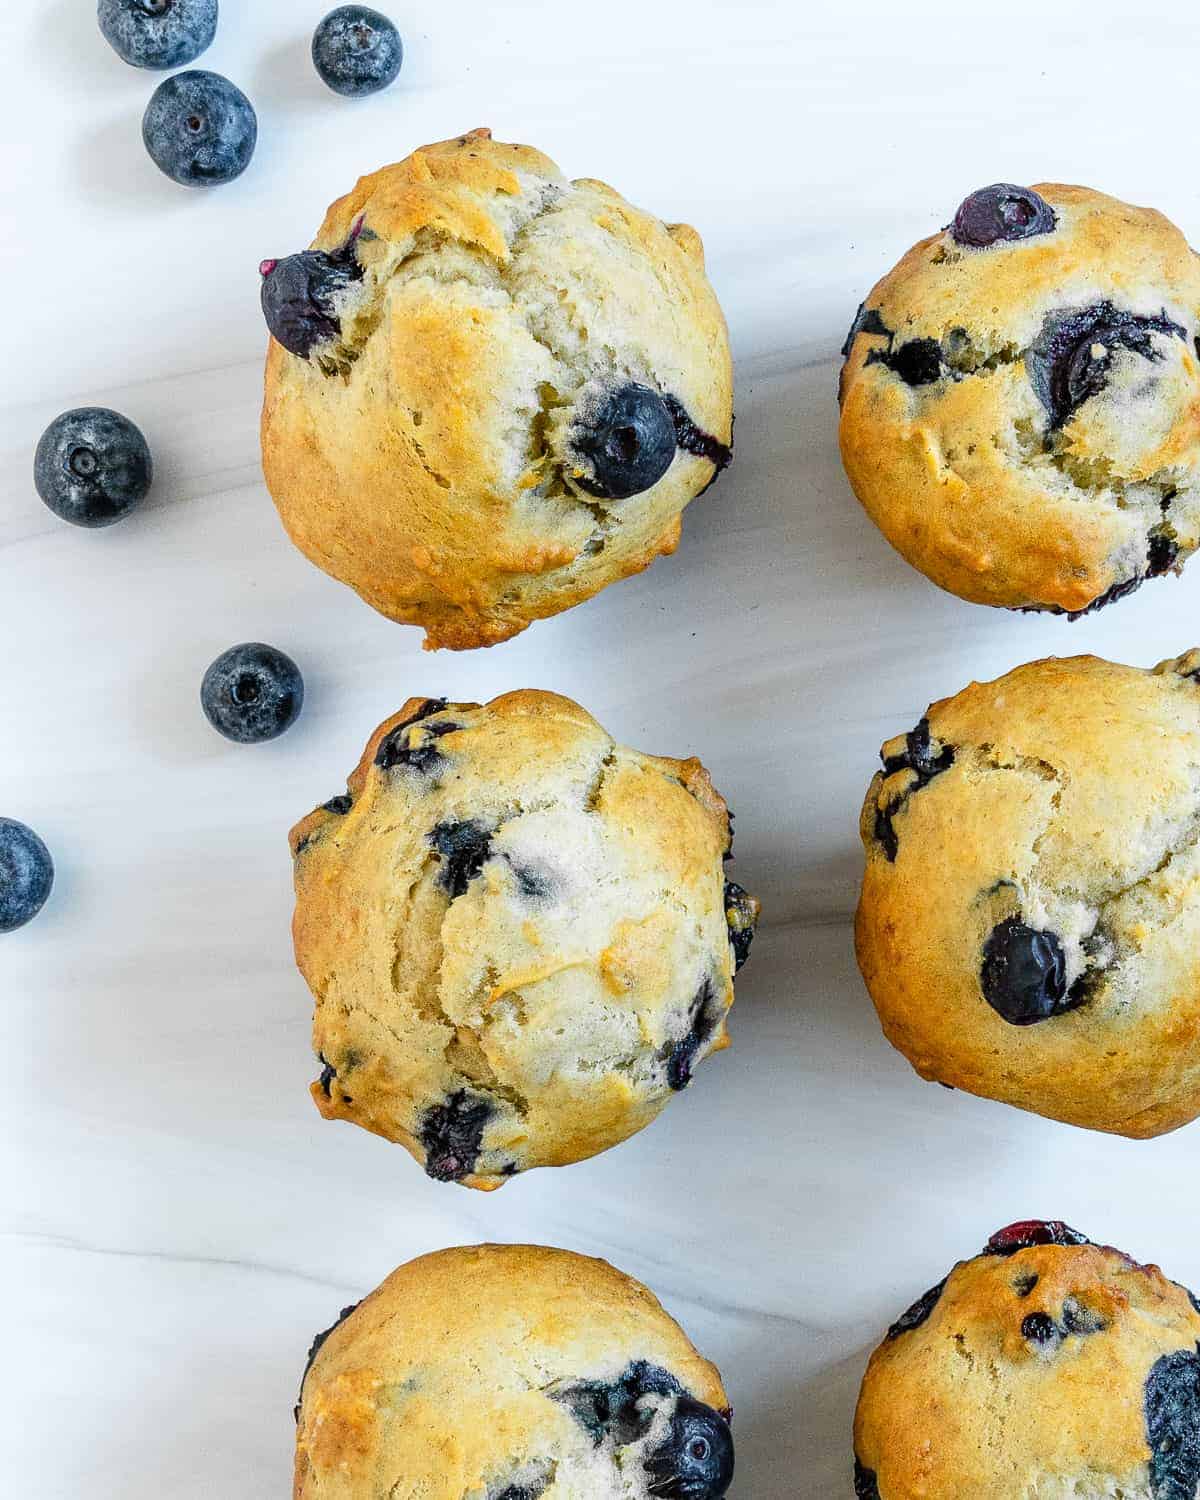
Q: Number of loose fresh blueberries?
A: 6